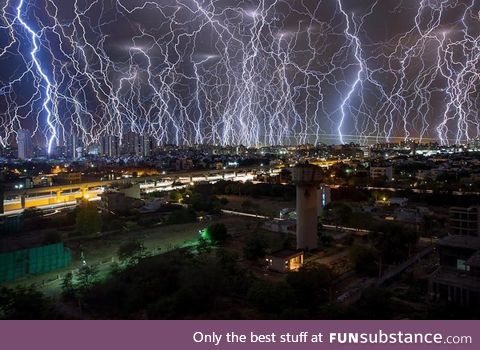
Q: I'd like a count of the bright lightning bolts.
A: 2